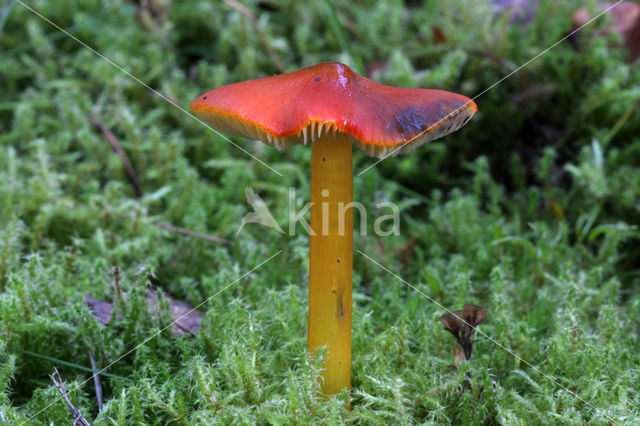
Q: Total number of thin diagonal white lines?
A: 4